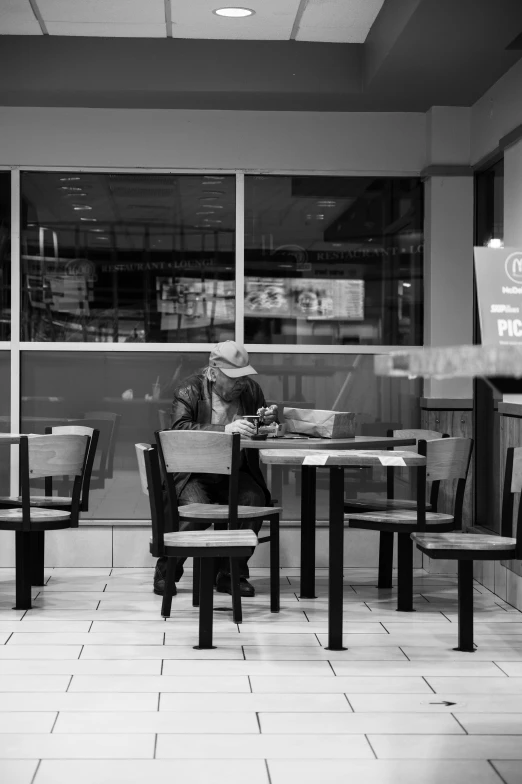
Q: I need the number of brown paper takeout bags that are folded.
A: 1